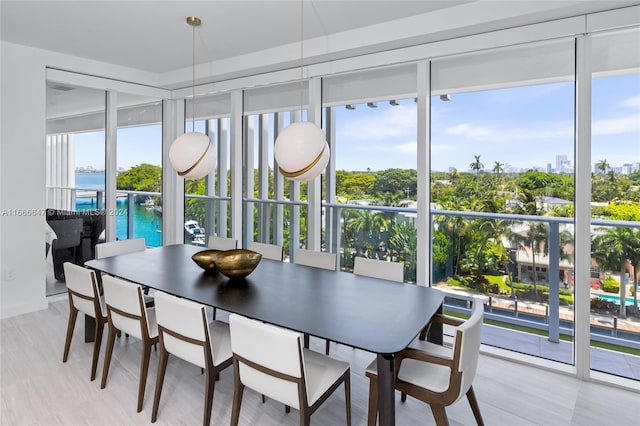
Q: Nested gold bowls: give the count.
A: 2